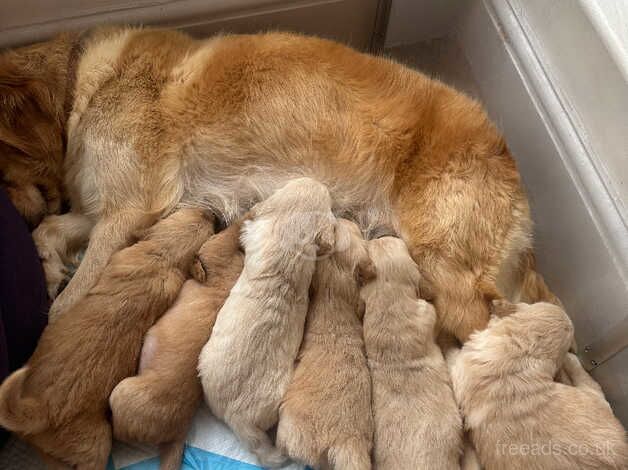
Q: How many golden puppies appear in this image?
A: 6